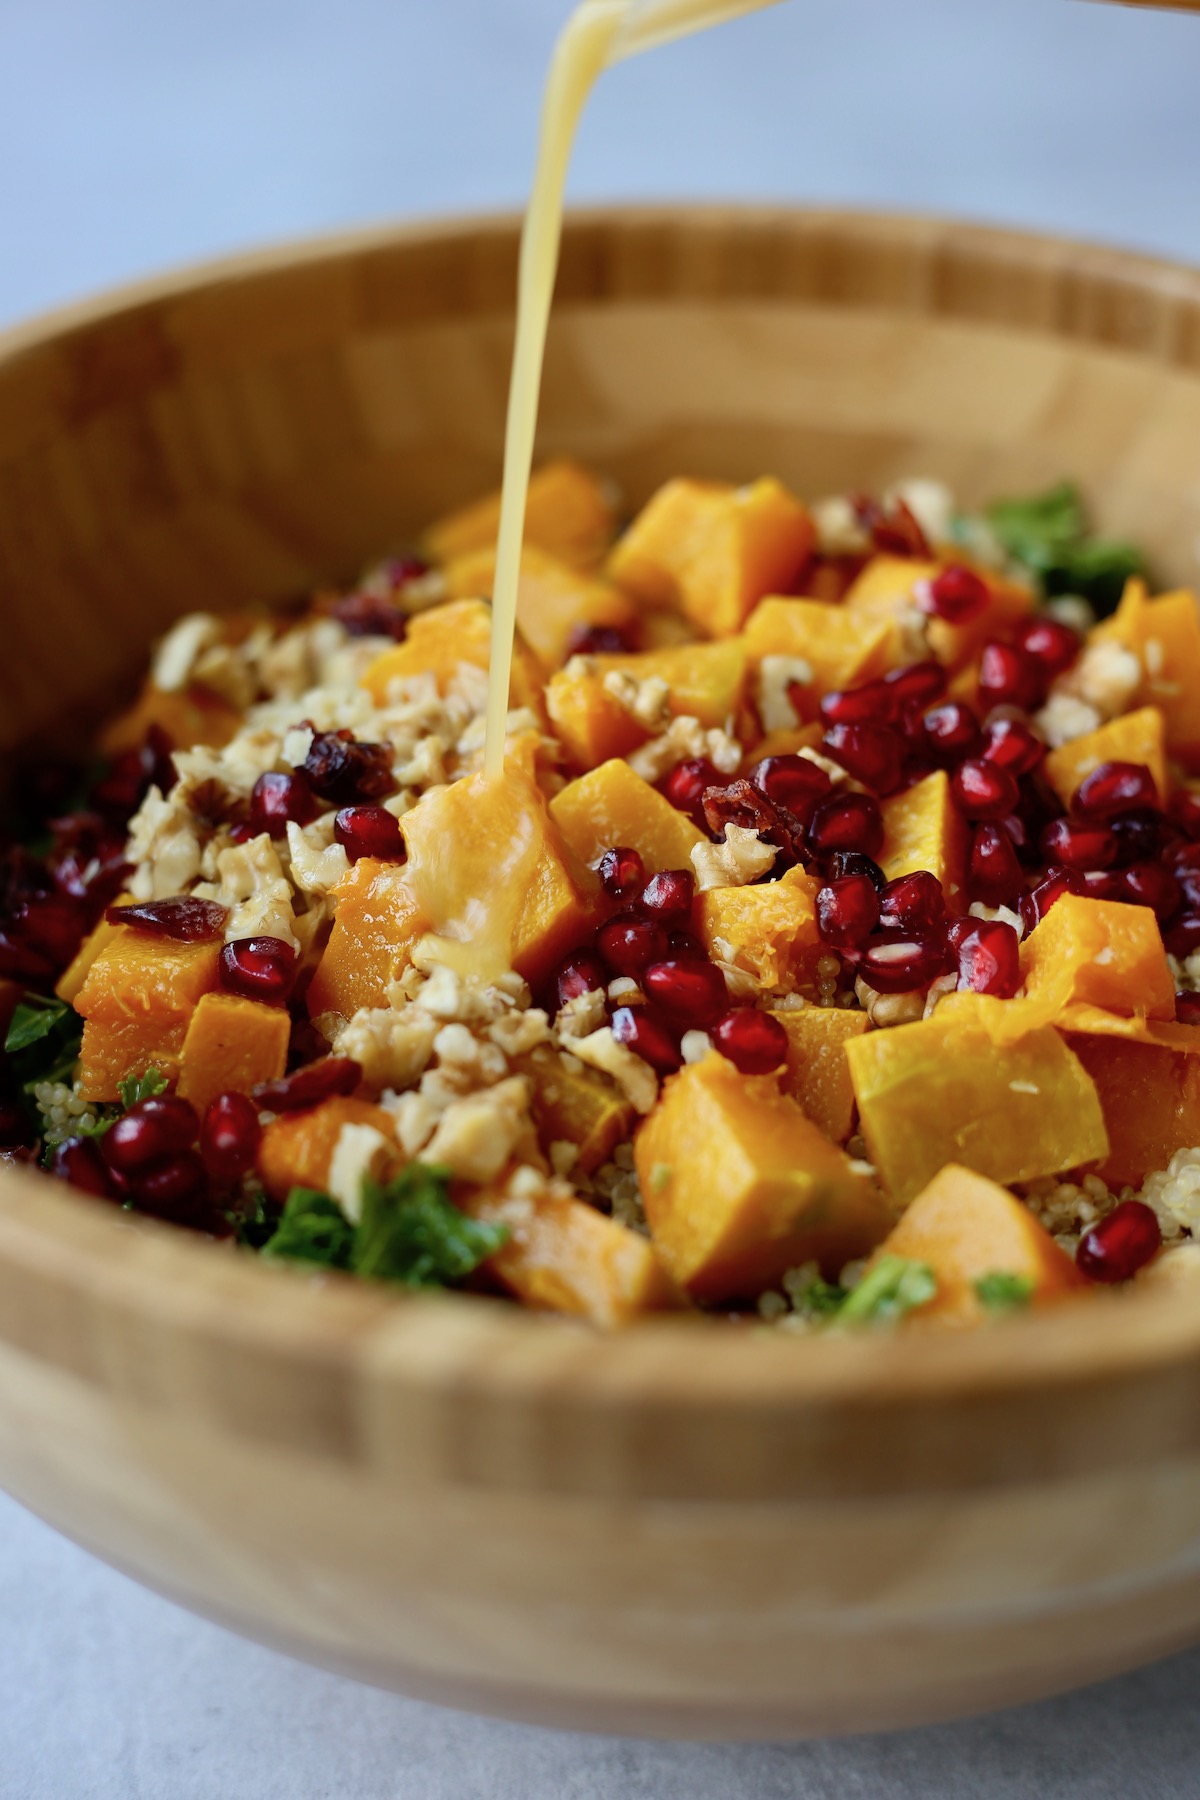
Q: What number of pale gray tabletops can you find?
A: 1